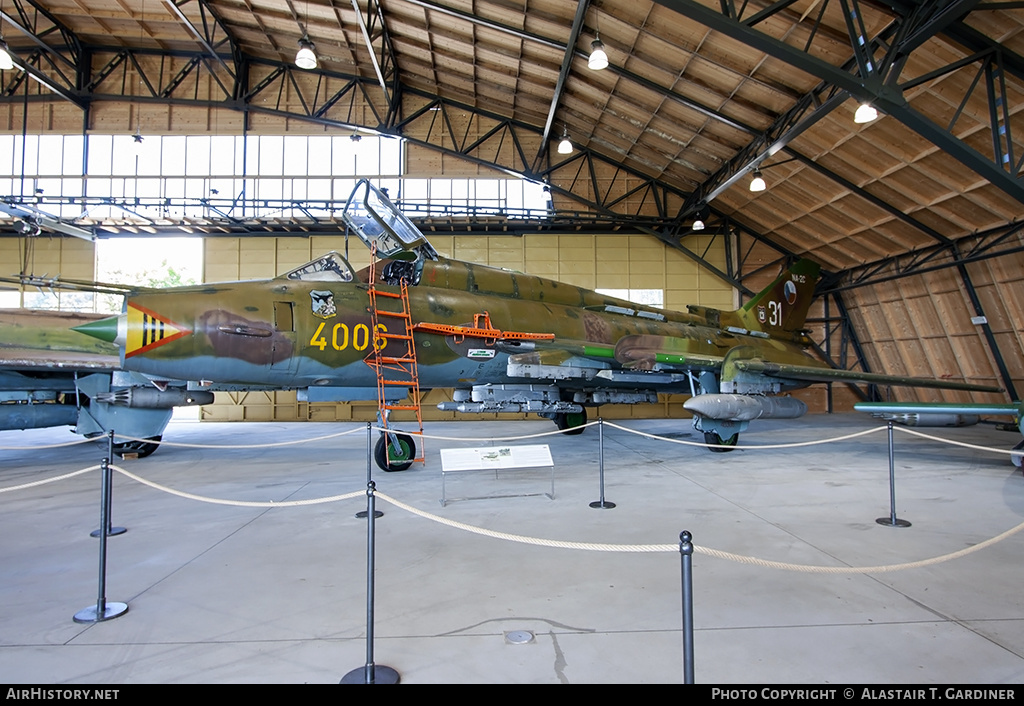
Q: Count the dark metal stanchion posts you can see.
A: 7